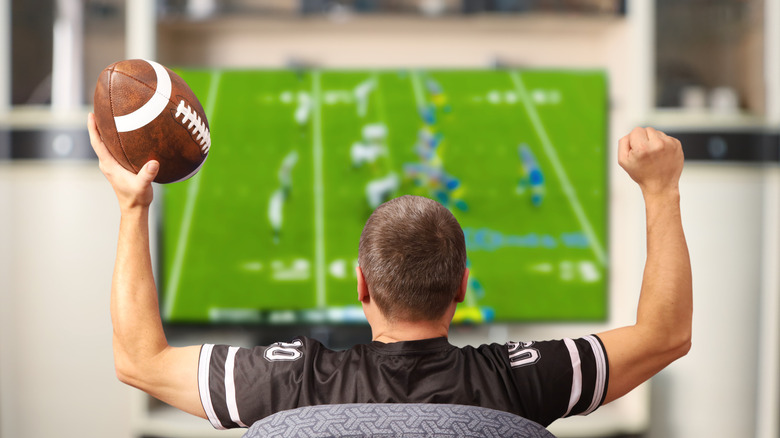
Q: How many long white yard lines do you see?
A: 4